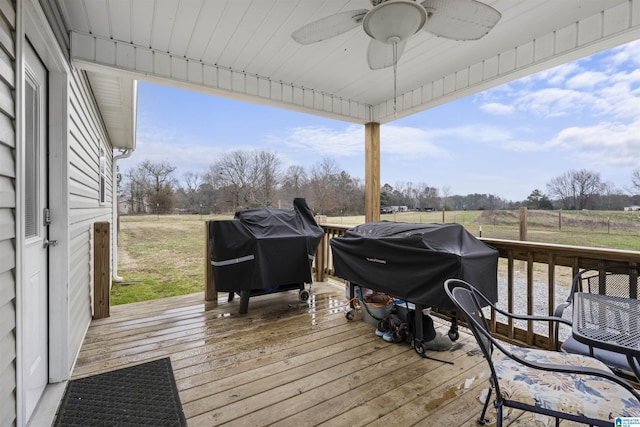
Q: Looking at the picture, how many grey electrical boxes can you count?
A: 0